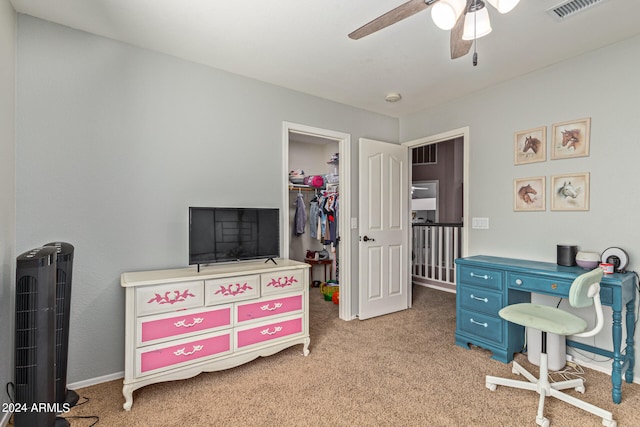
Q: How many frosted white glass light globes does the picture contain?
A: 3